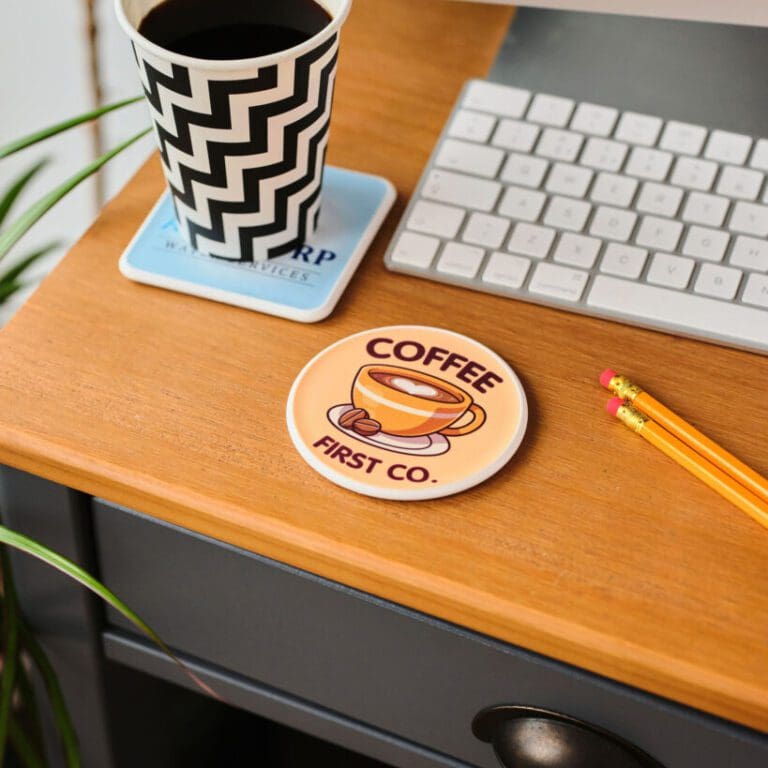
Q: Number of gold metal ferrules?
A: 2